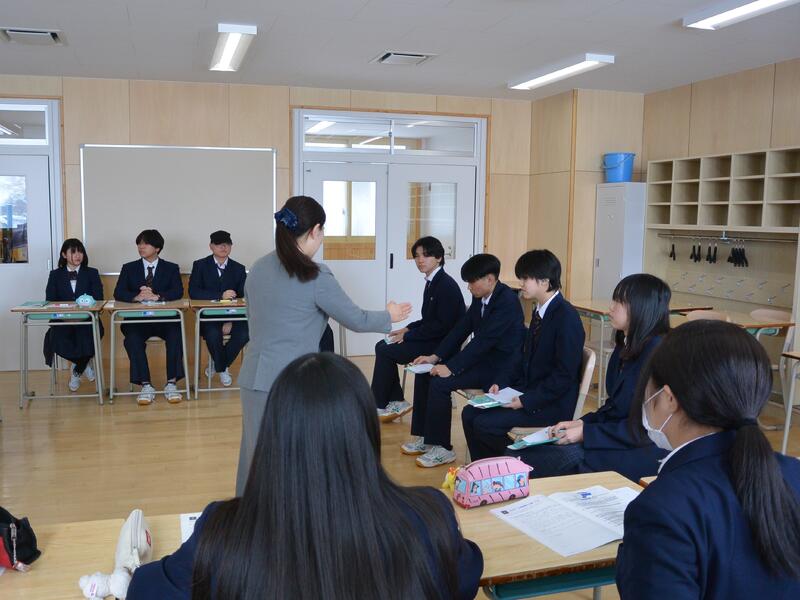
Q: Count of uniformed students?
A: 9